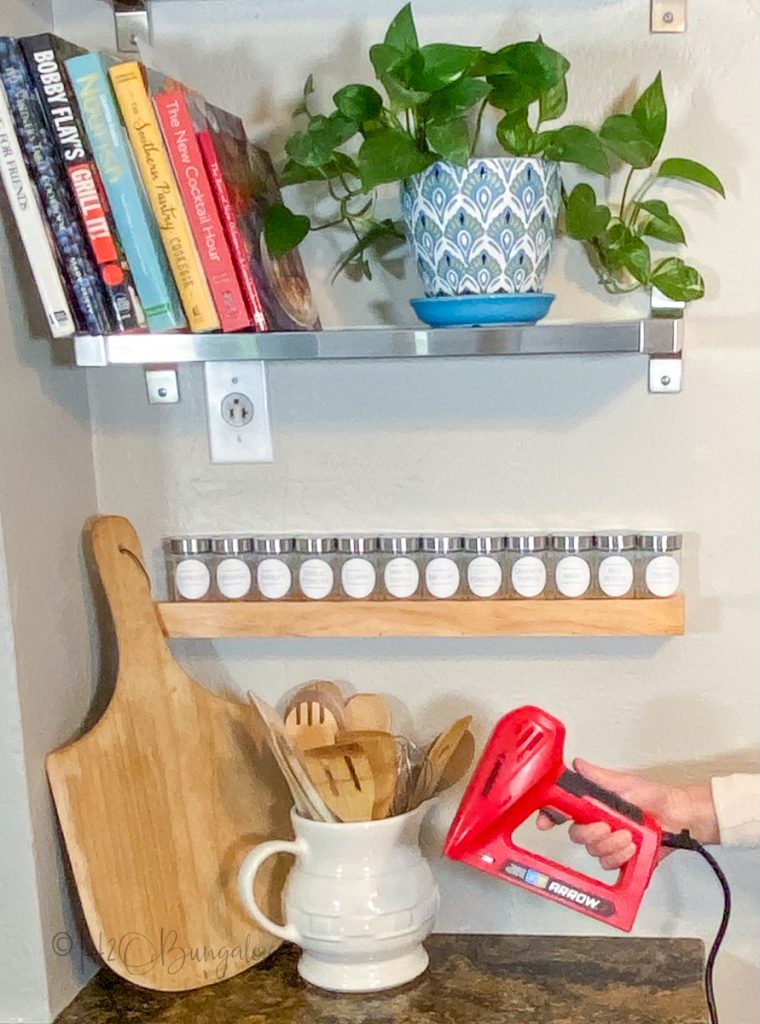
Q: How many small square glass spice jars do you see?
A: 12